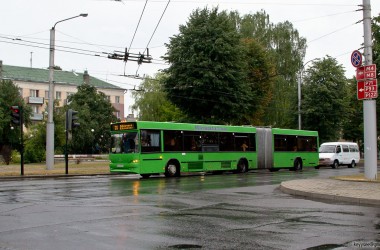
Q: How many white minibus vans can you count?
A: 1